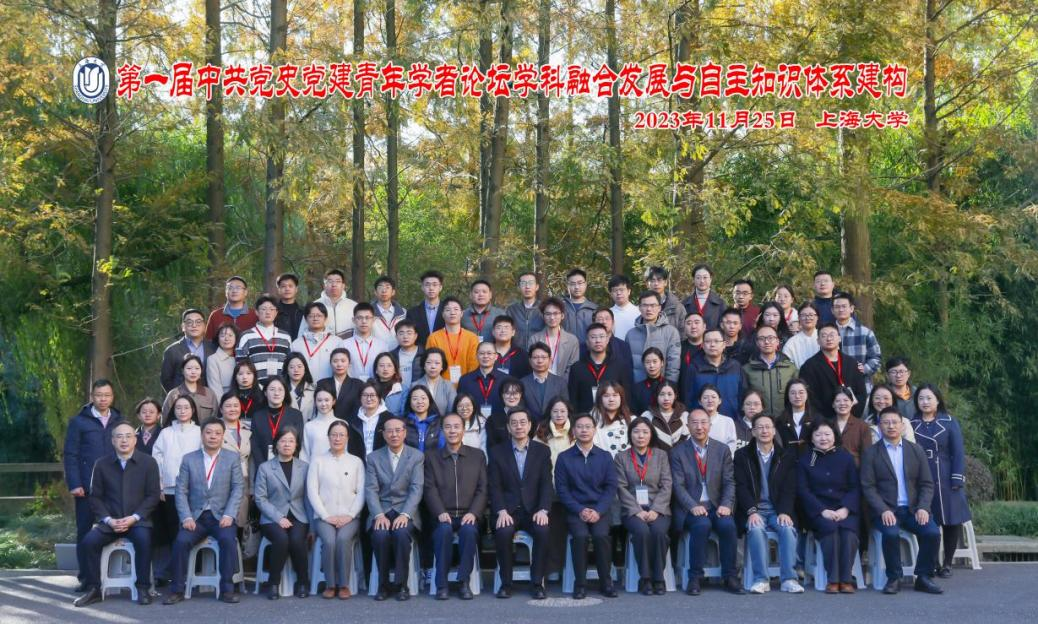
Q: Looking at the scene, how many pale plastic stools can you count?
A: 14